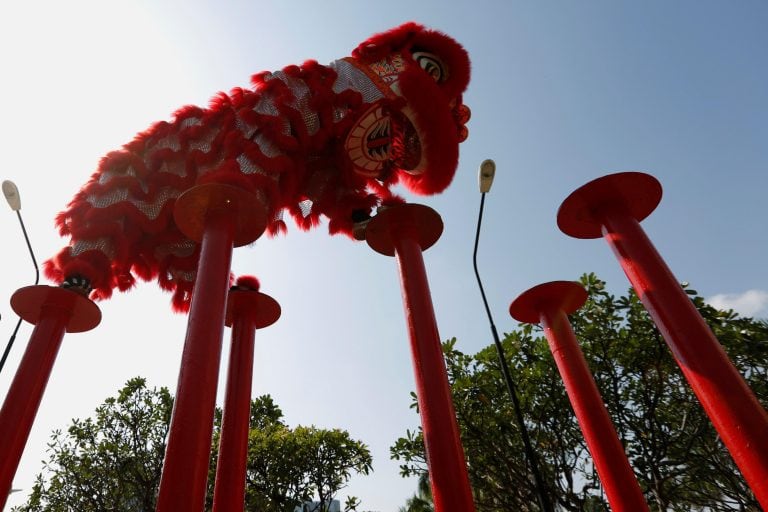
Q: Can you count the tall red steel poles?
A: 6